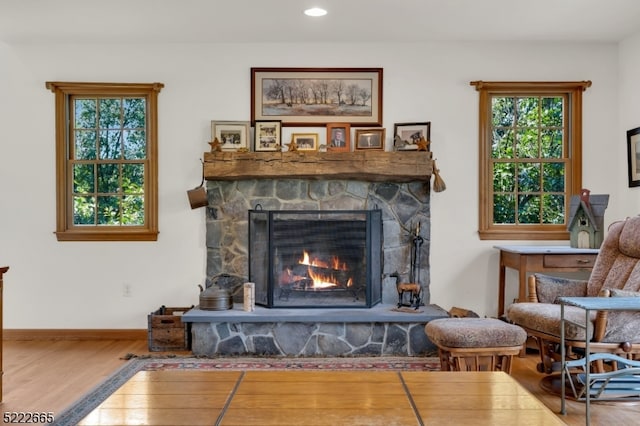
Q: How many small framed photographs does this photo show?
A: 6